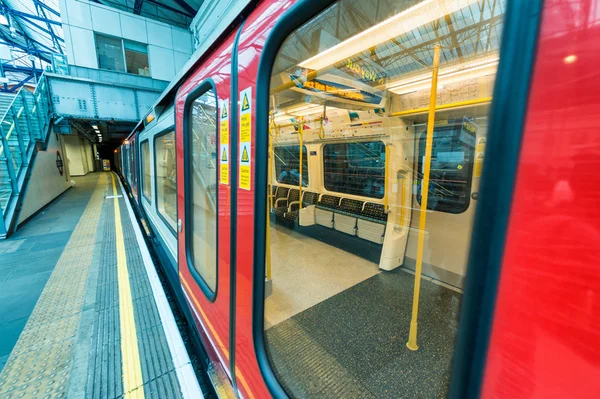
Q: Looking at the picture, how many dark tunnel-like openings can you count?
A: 1